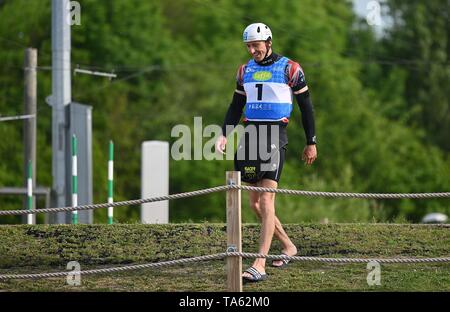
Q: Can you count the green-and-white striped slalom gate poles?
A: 3